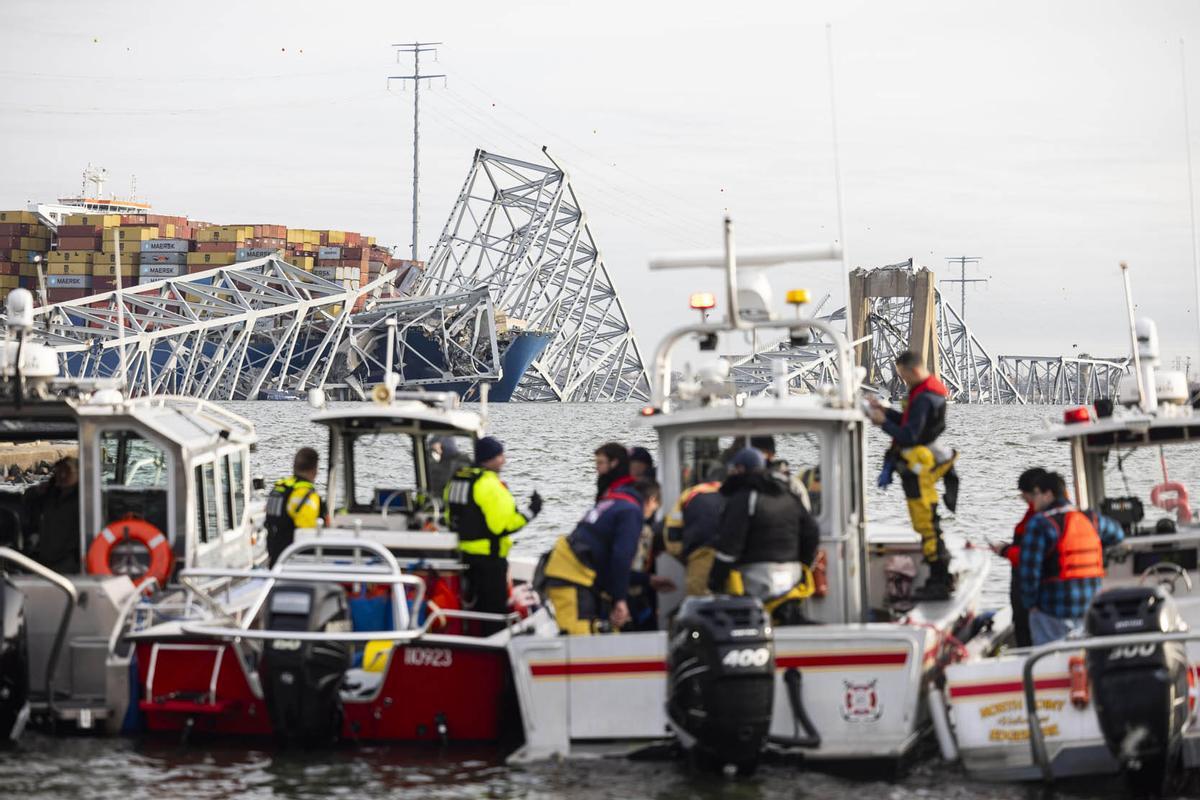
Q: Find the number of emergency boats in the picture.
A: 4